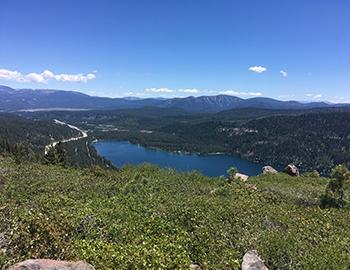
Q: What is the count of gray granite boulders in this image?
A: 5